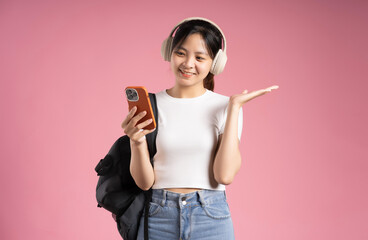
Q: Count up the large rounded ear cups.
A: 2